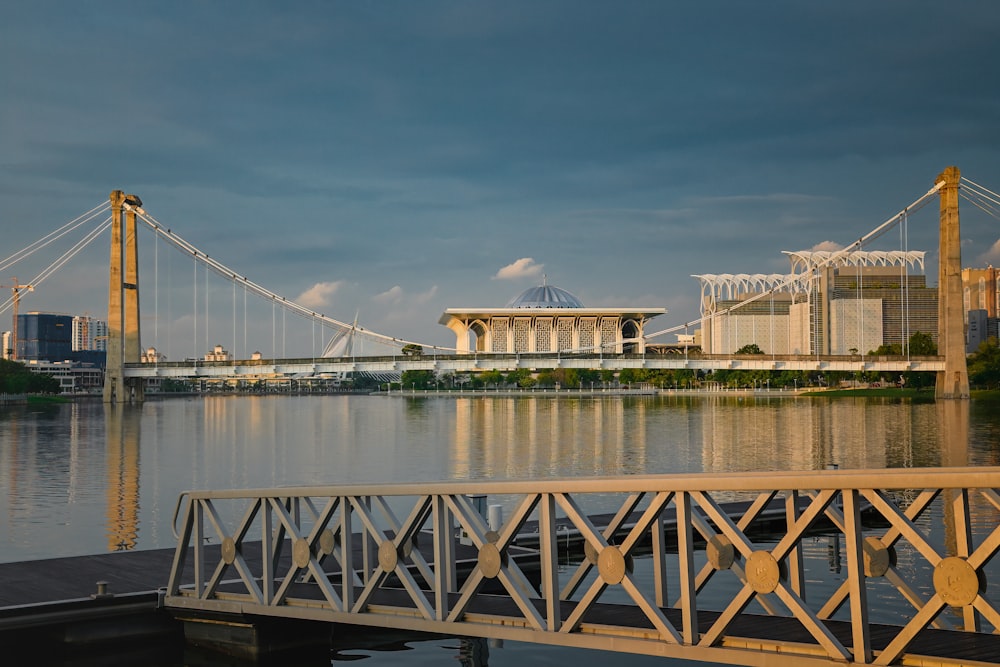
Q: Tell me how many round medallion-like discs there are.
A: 13